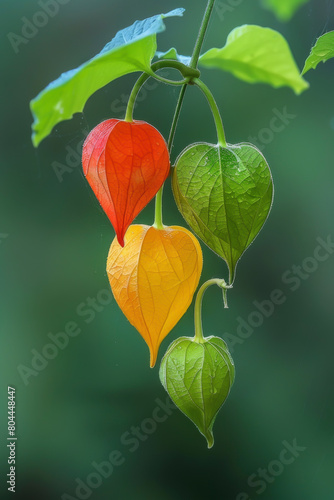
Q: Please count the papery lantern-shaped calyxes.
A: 4